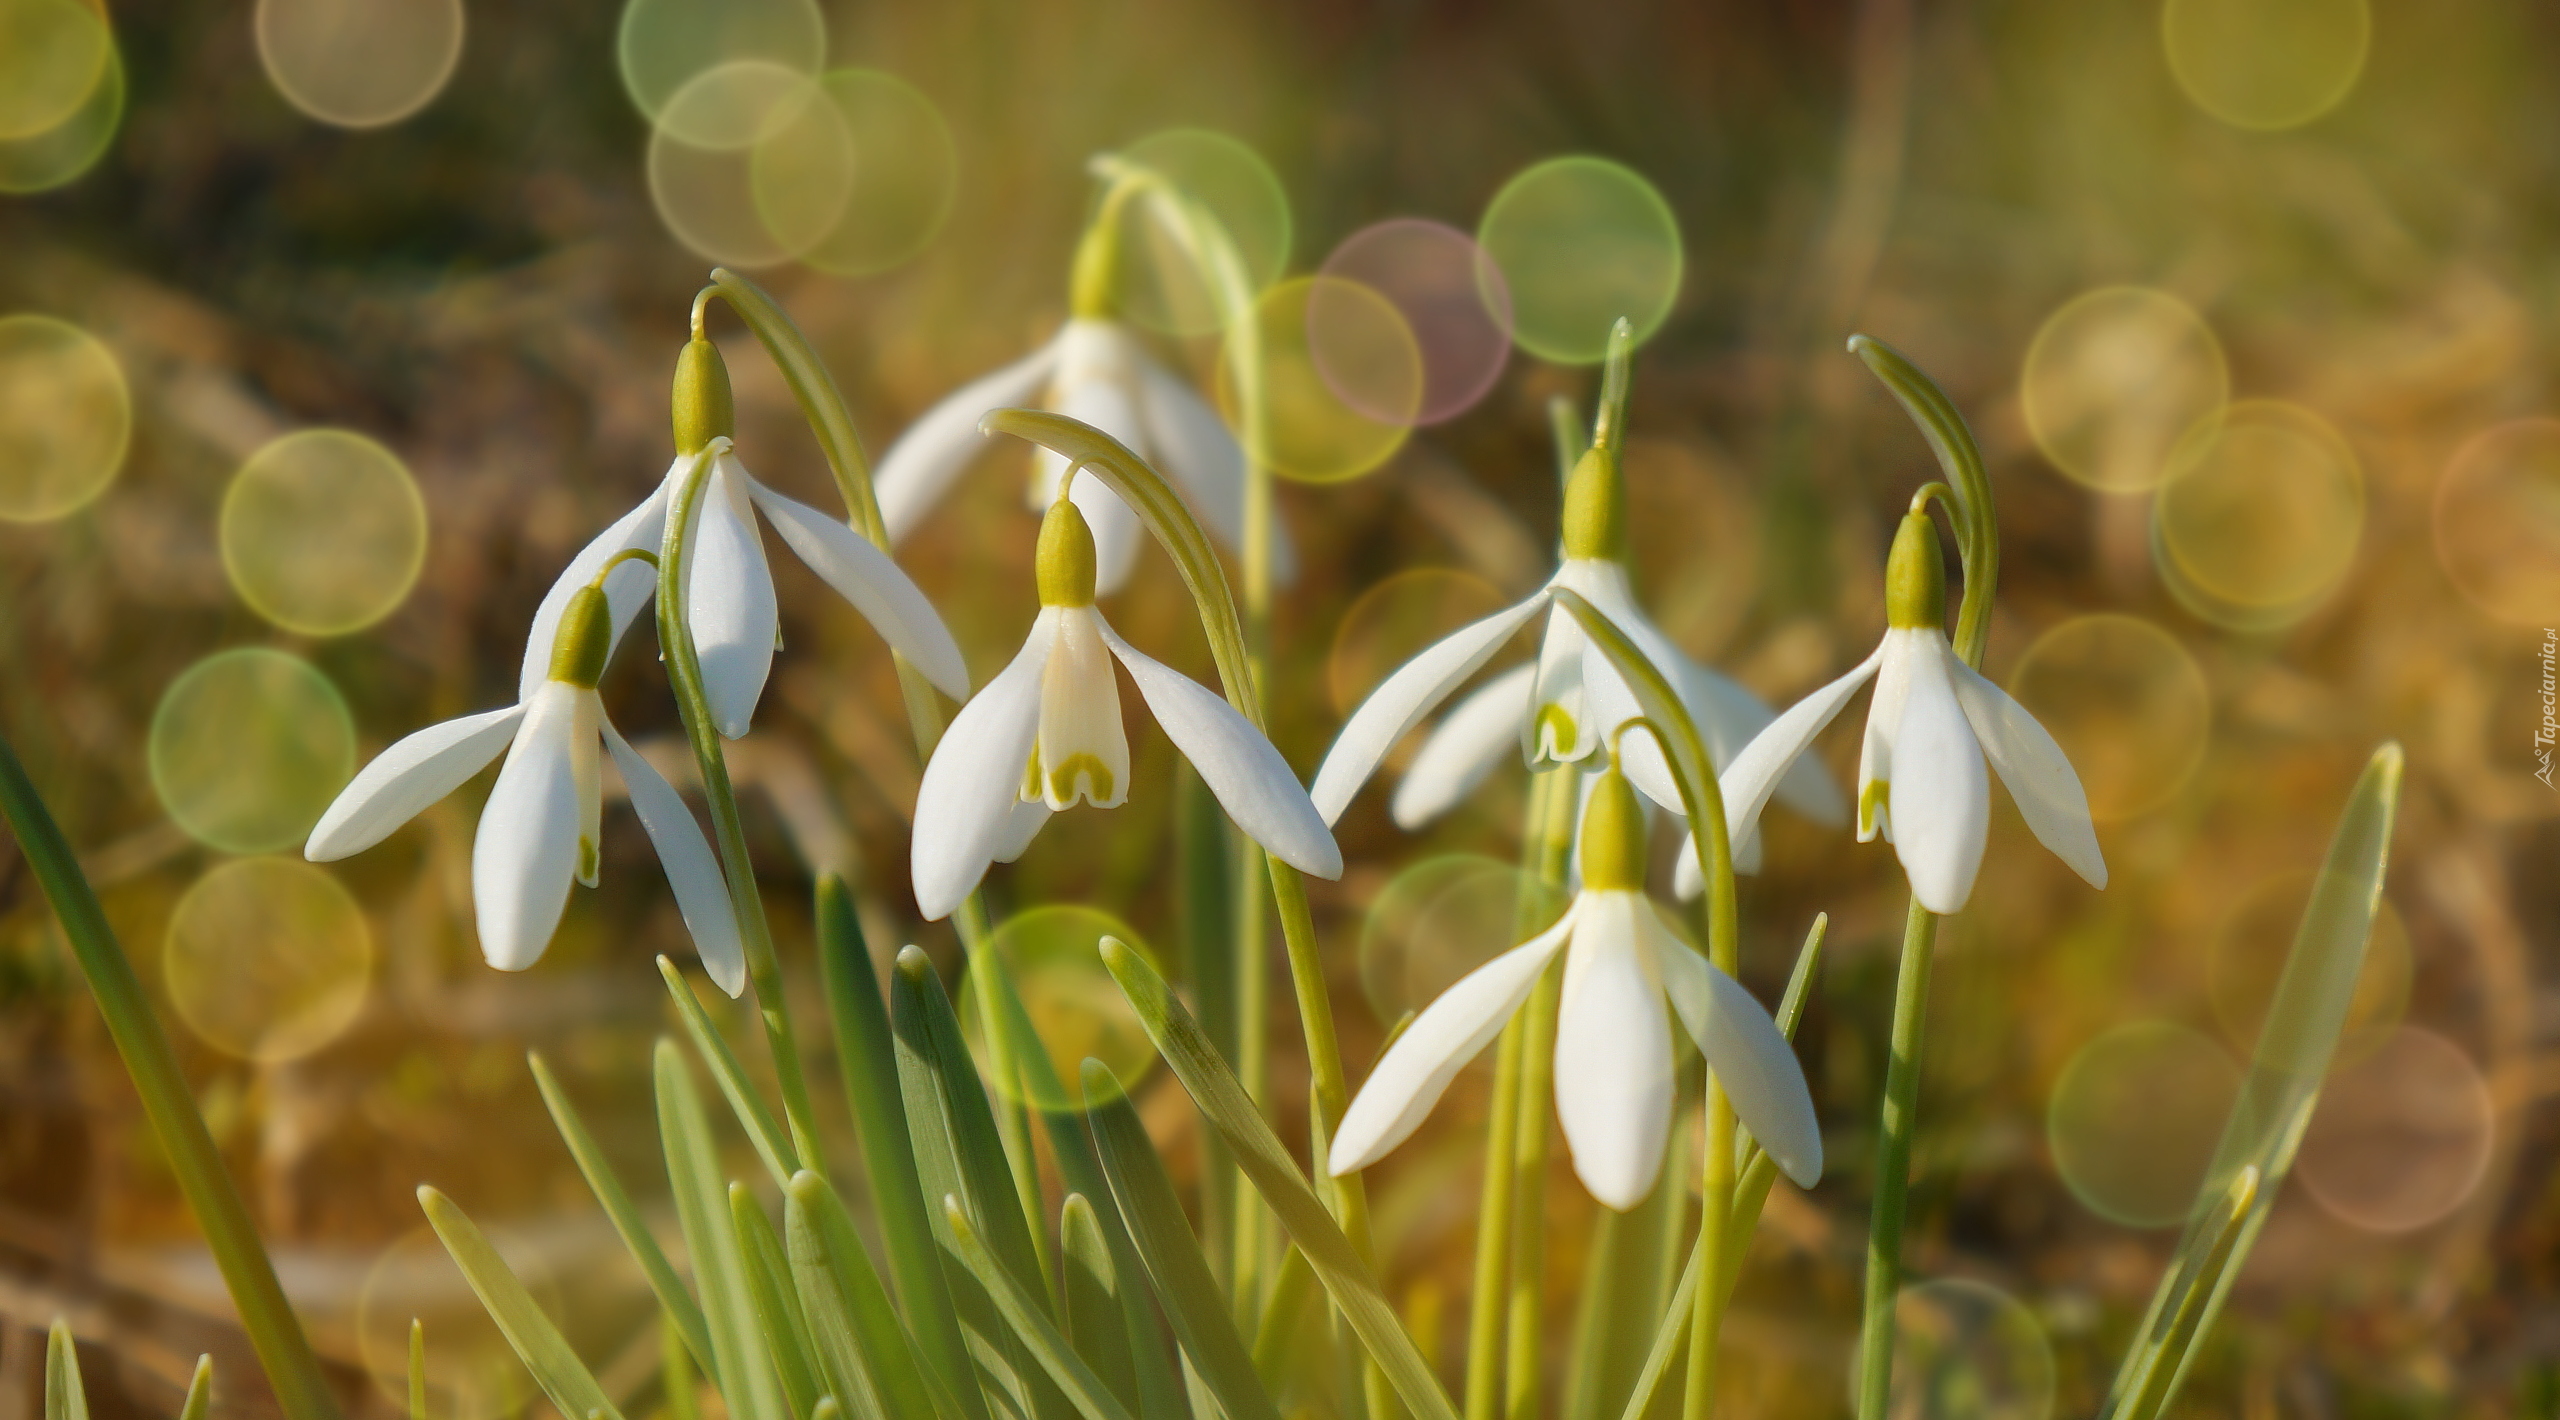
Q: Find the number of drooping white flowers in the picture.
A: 7